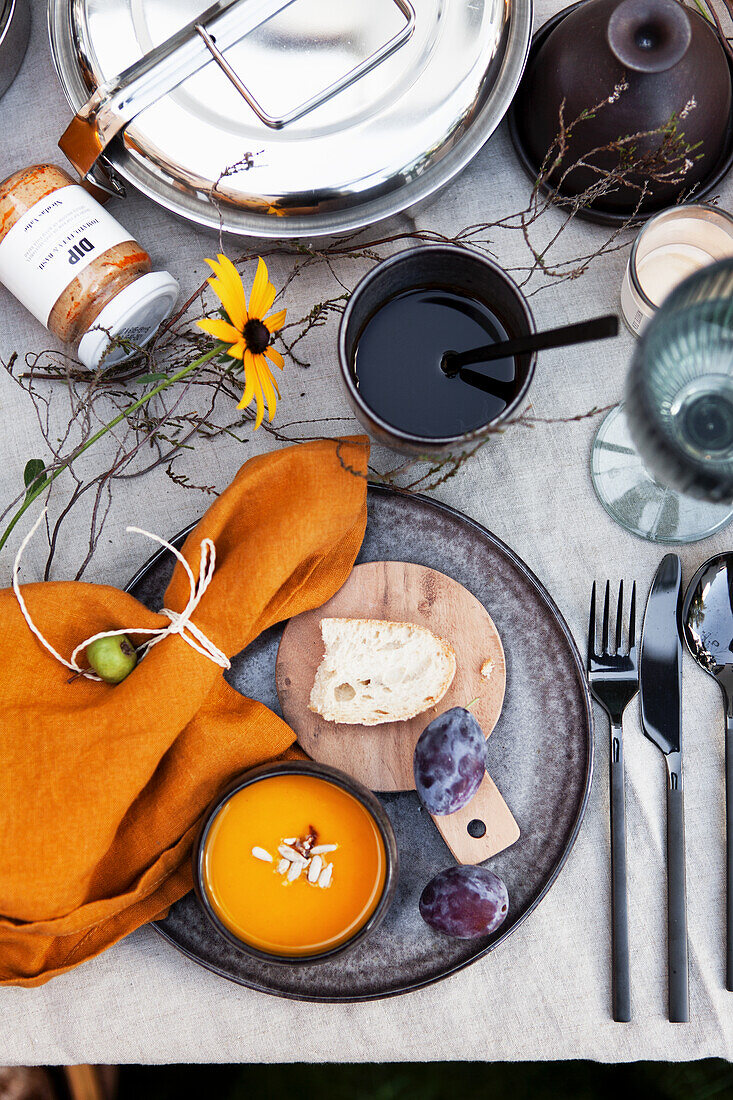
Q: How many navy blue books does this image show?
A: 0